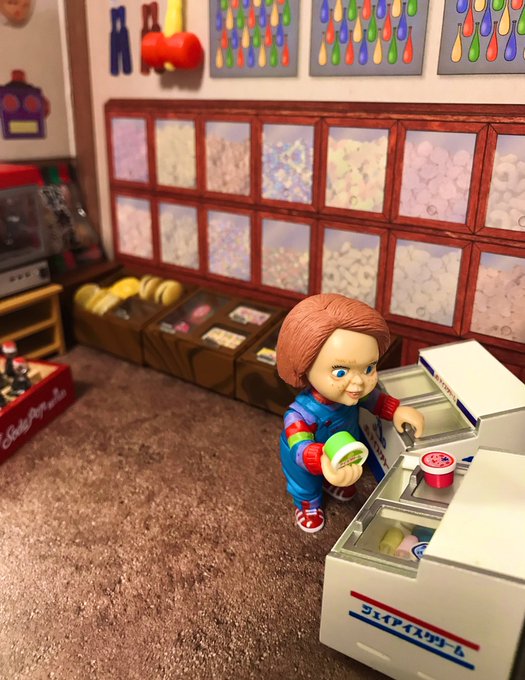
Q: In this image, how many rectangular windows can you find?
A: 14